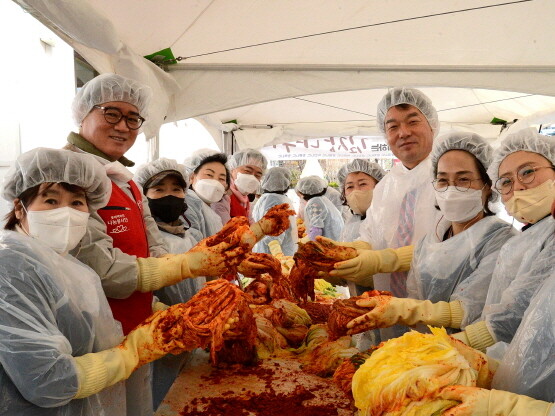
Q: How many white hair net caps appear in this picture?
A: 11